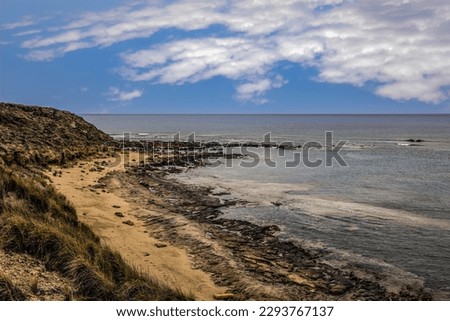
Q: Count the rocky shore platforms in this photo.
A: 1